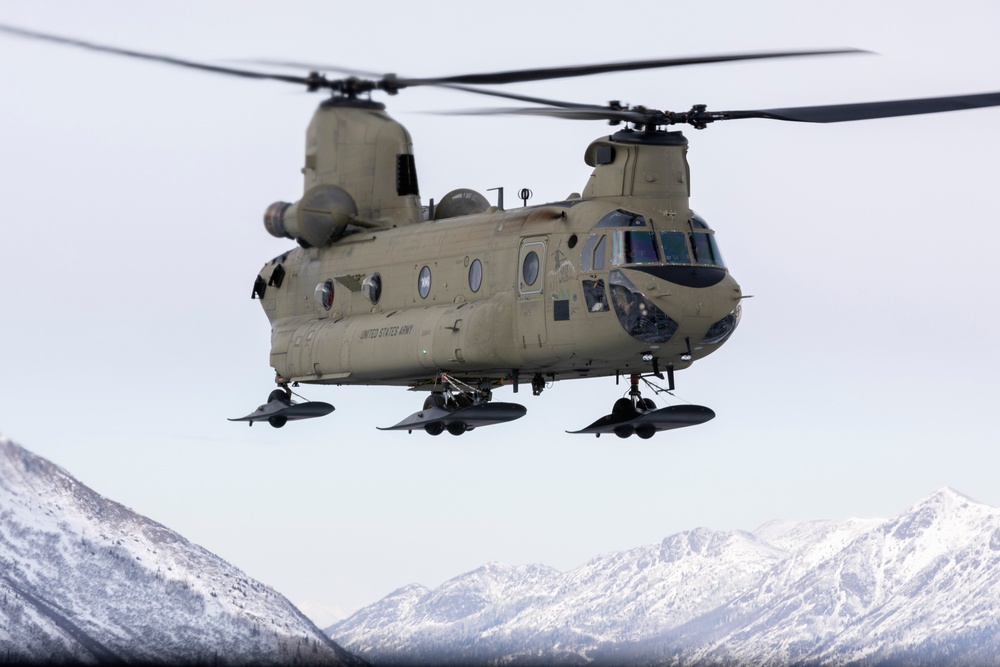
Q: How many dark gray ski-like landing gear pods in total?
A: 3